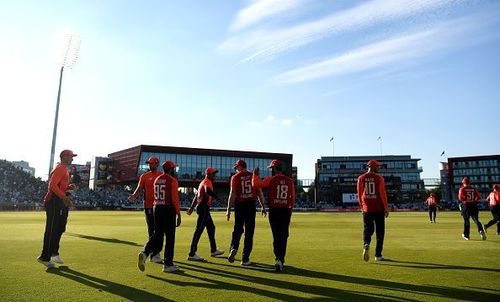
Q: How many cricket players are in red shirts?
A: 10